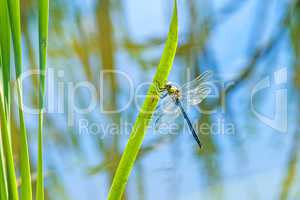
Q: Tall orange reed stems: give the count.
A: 0